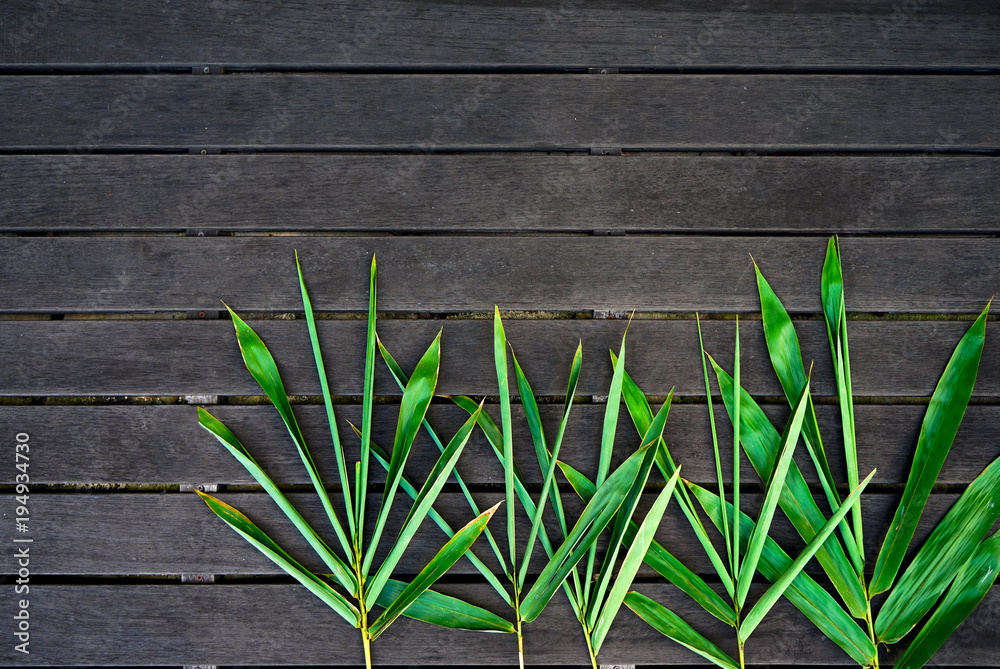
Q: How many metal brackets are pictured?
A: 14